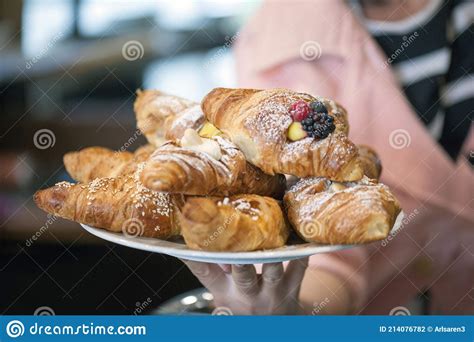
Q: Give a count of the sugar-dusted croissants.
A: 4